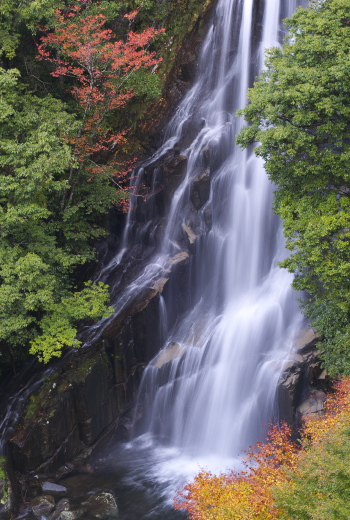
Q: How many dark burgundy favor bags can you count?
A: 0